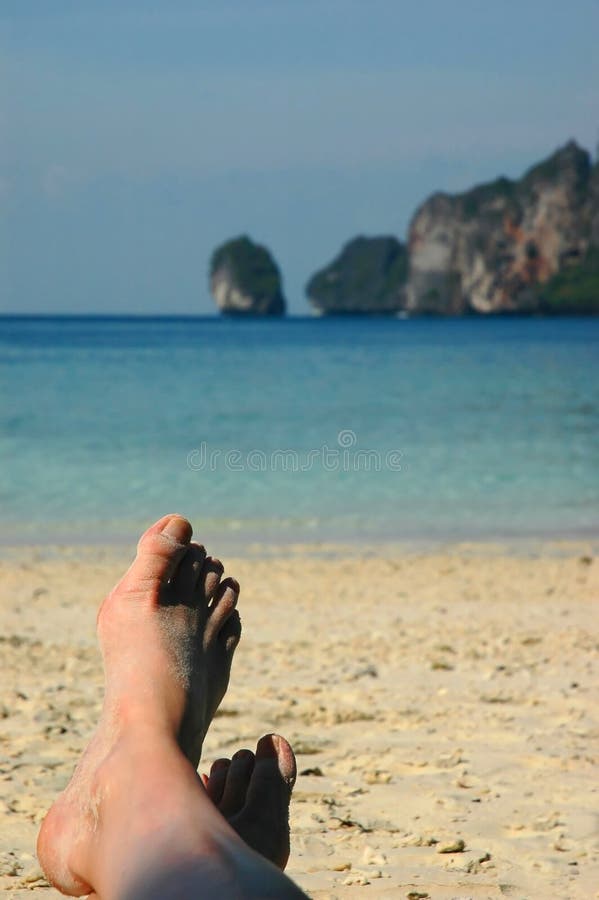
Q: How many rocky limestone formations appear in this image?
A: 3